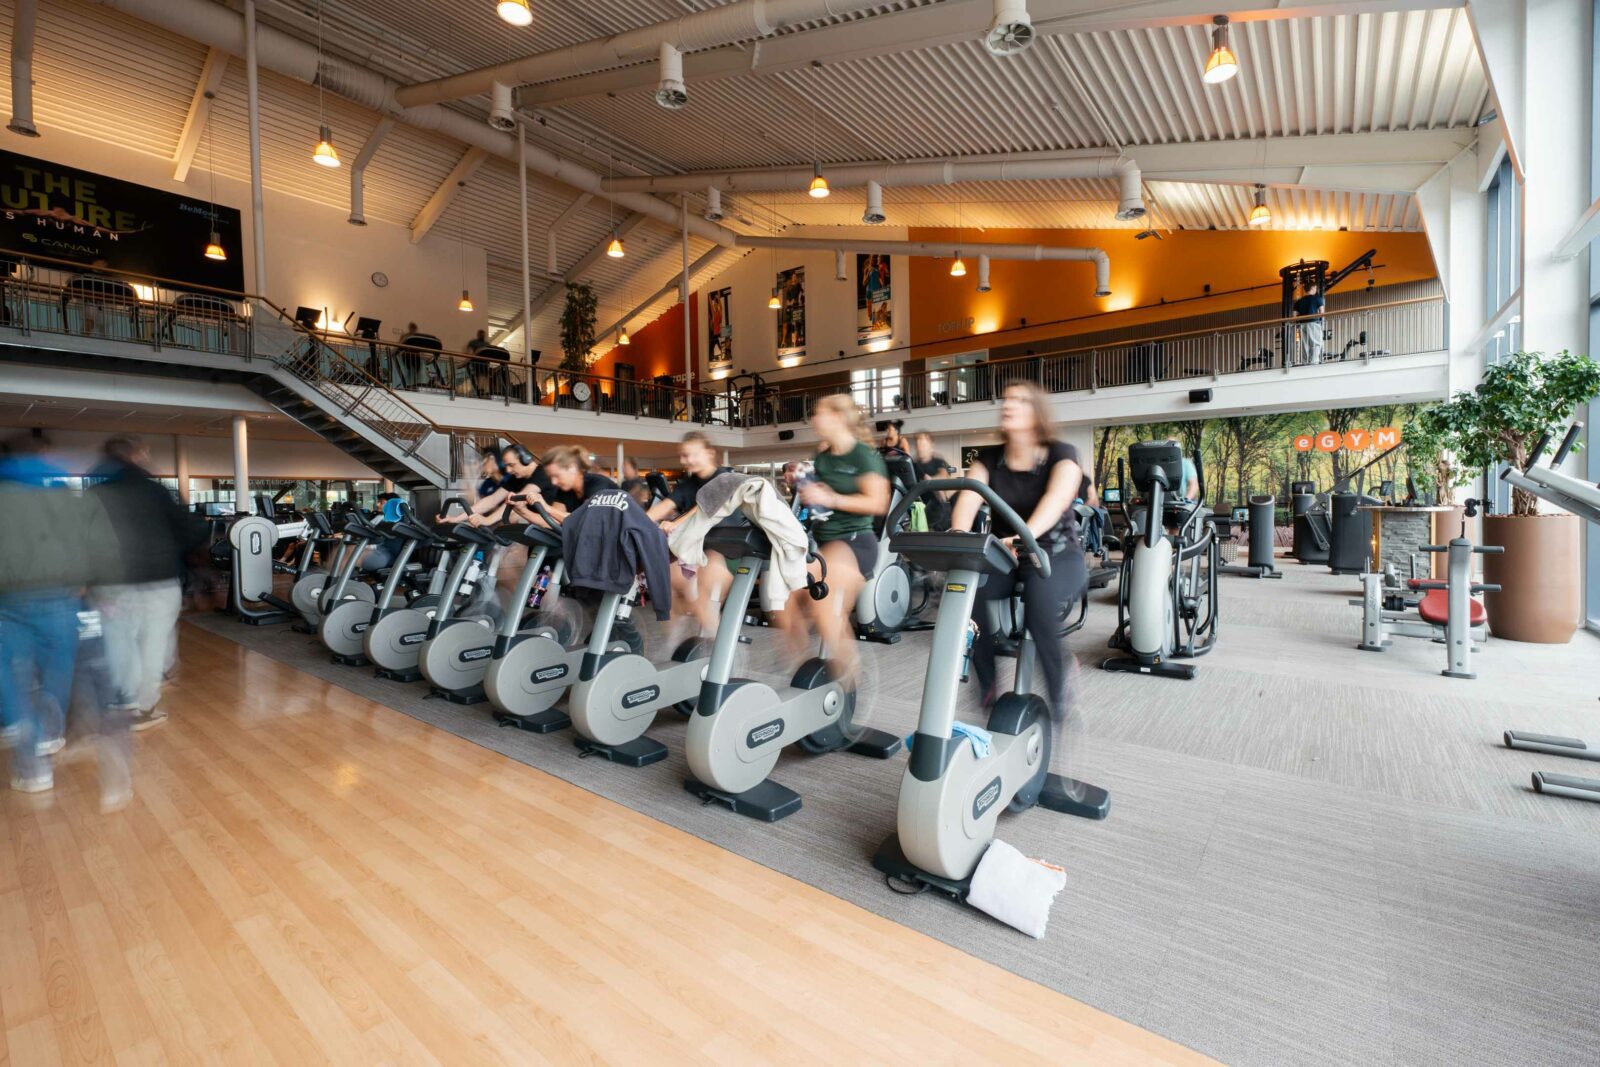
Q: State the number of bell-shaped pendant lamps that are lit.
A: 11